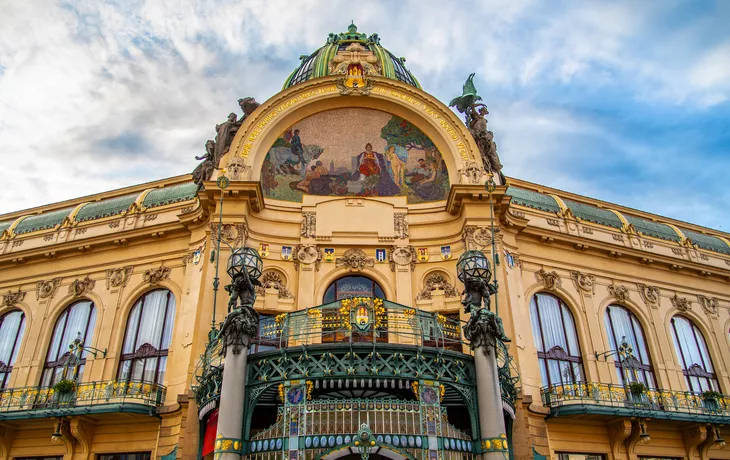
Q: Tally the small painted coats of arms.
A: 8